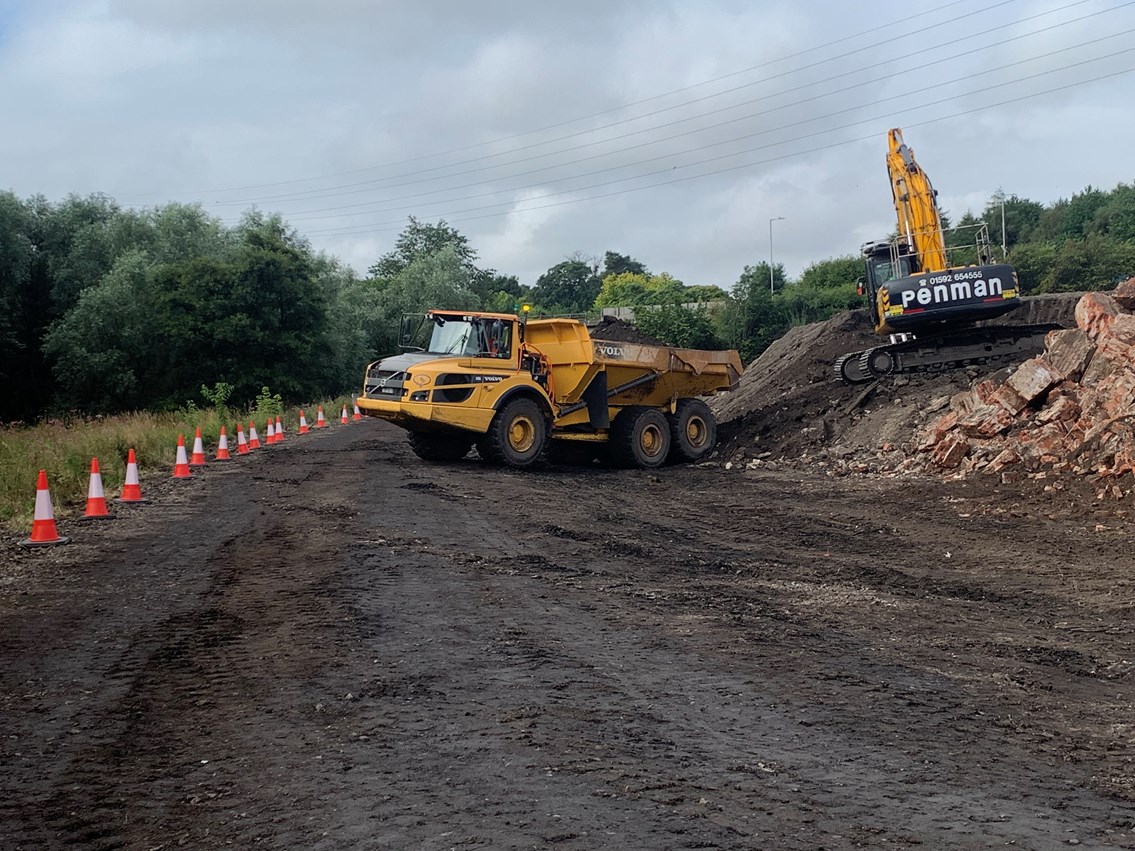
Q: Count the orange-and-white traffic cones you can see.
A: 14